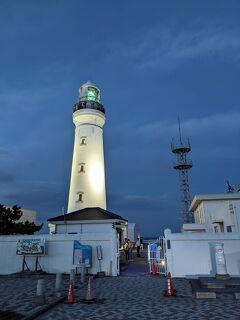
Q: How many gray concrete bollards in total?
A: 4